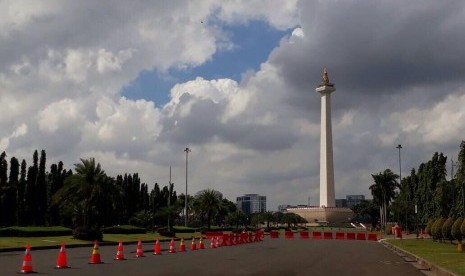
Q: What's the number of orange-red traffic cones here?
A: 12